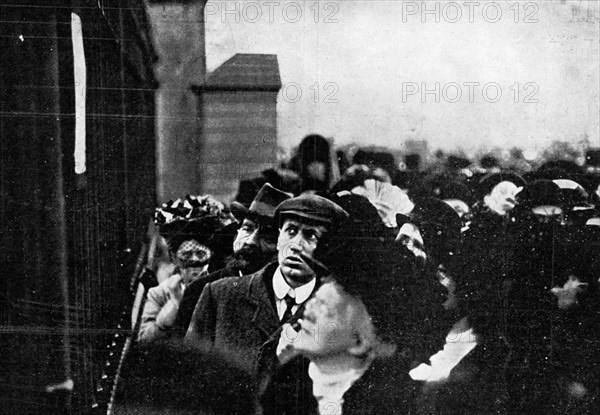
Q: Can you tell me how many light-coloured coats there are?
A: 1